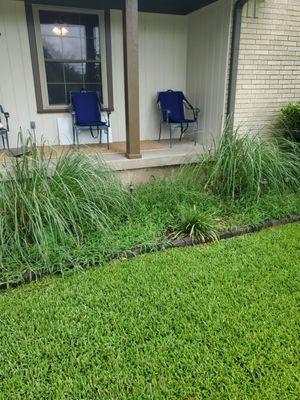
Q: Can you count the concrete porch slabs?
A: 1